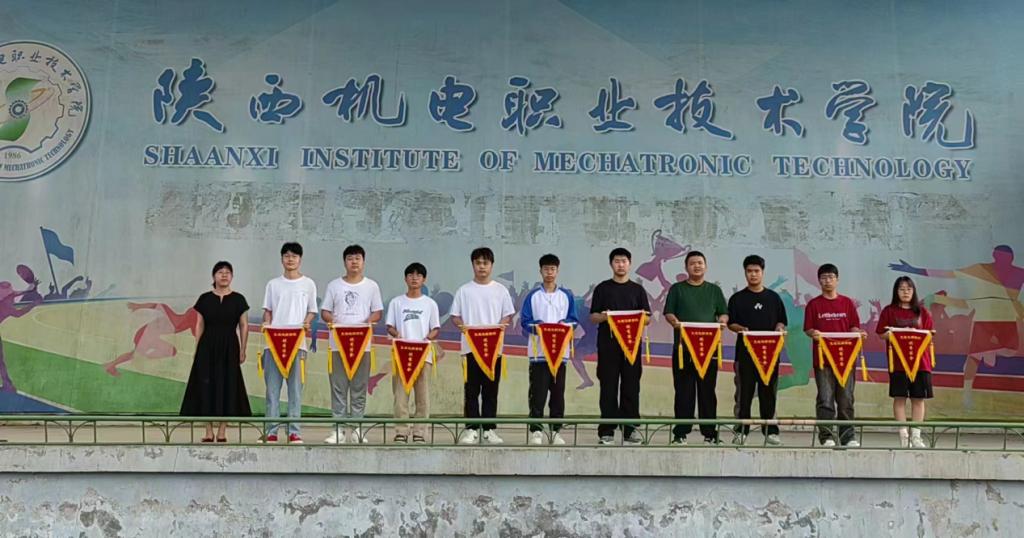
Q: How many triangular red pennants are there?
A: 10